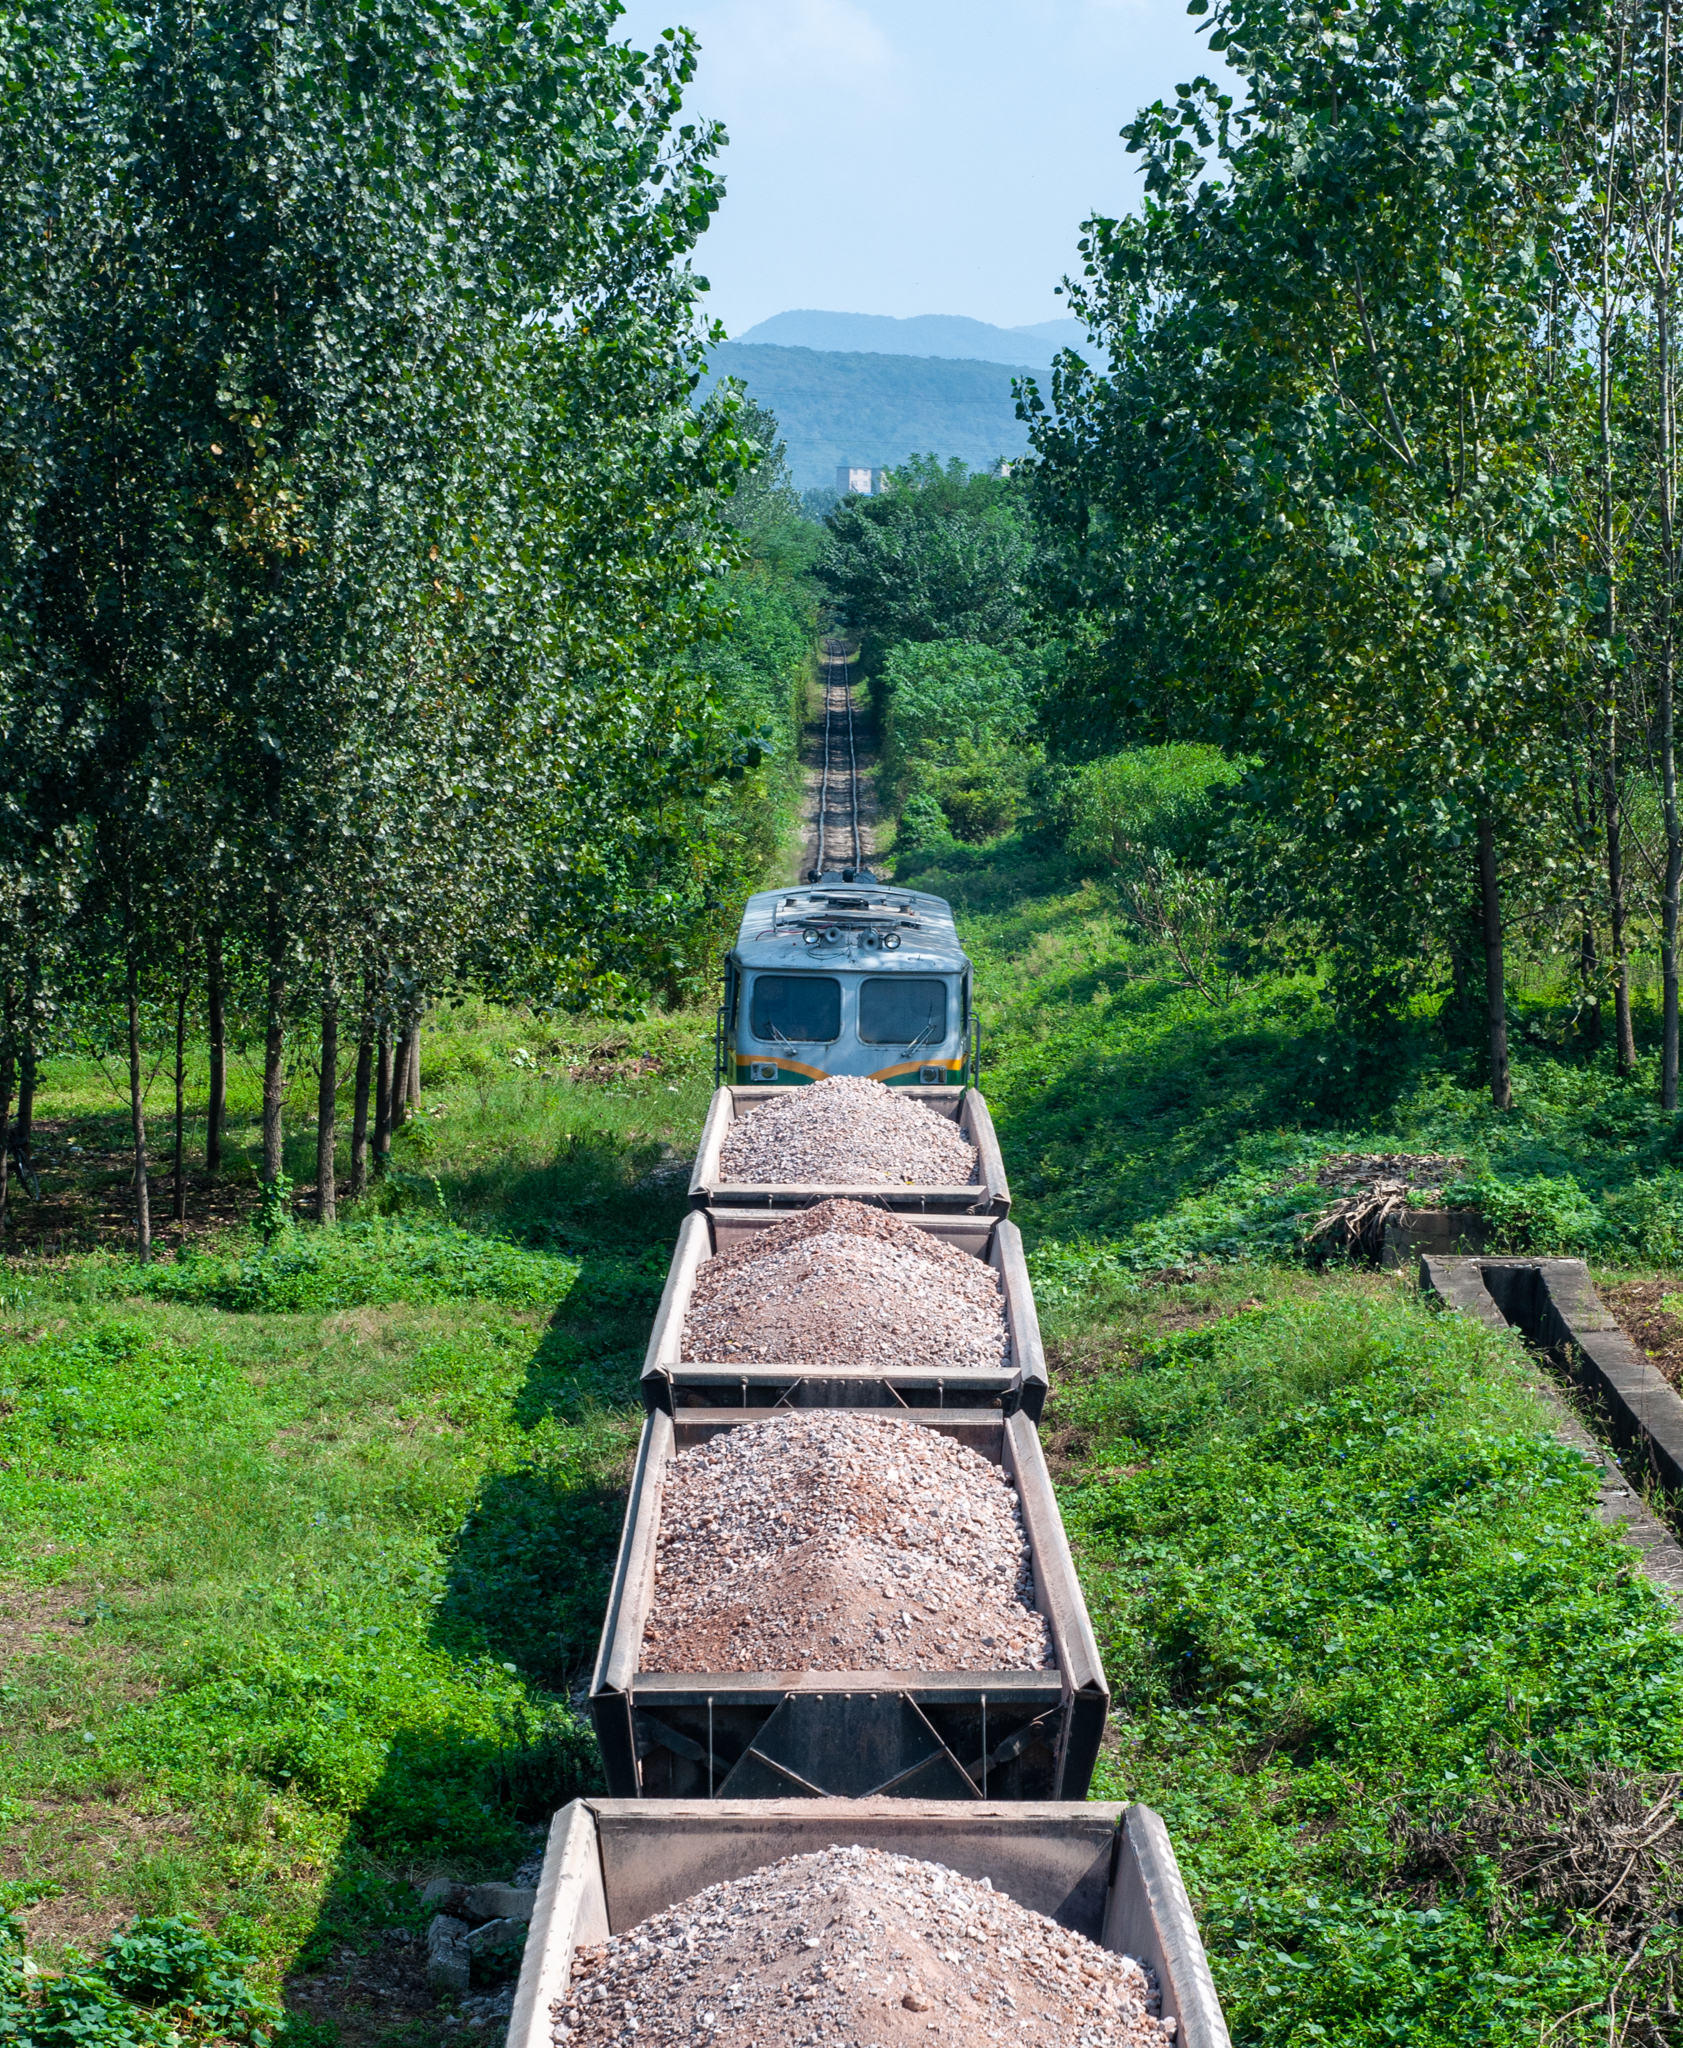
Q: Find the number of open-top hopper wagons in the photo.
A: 4